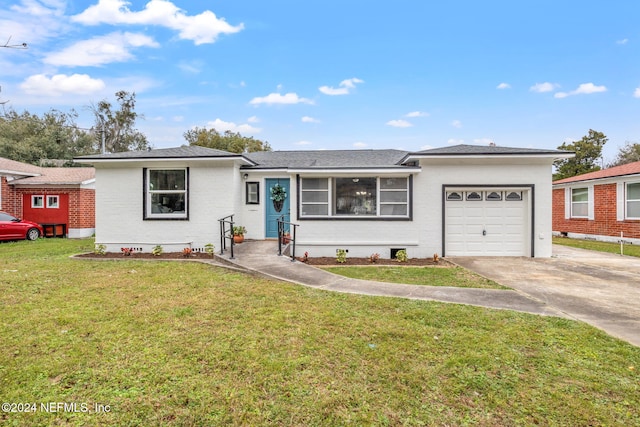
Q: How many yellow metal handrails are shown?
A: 0